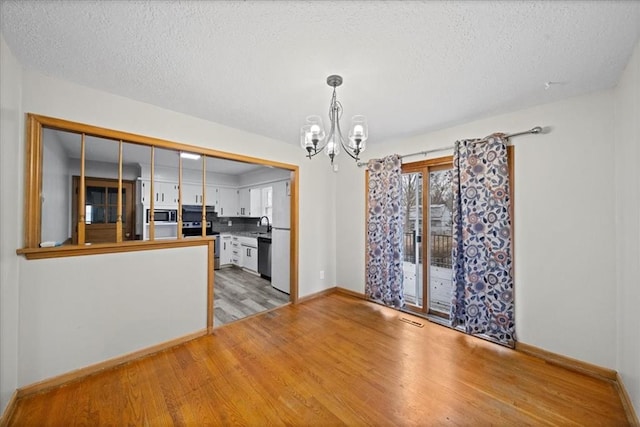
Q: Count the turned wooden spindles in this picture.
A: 5